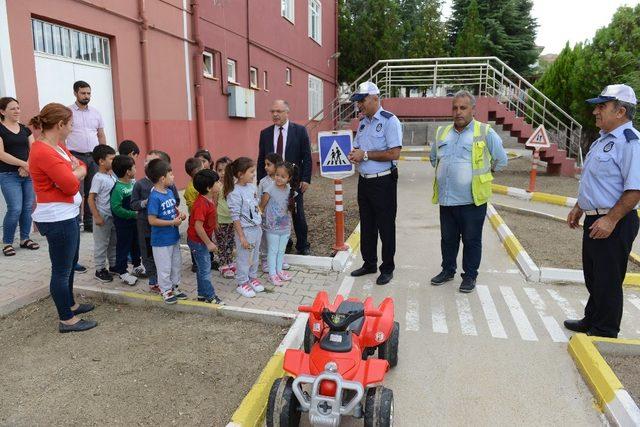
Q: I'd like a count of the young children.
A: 12